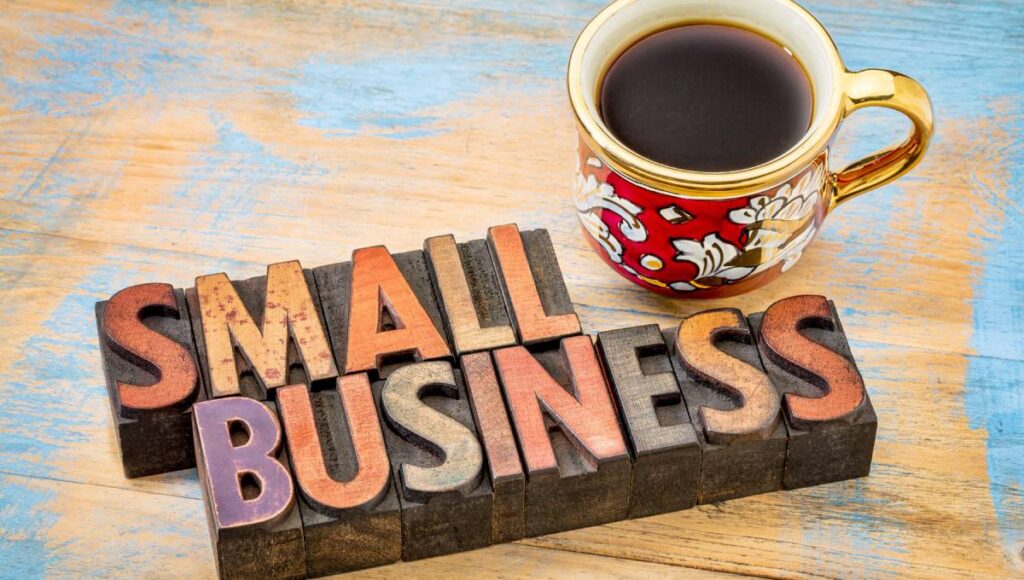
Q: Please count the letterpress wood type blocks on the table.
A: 13